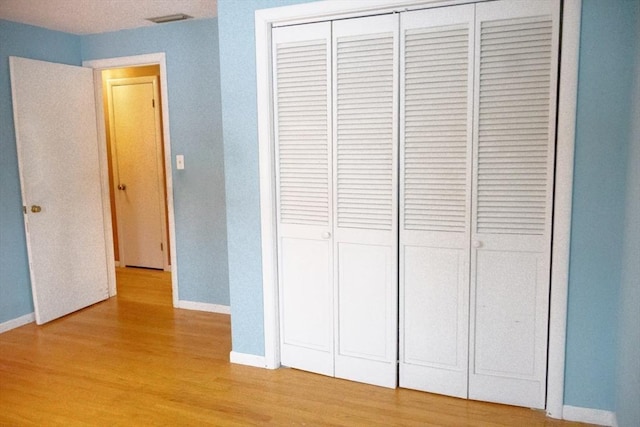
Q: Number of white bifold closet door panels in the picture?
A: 4